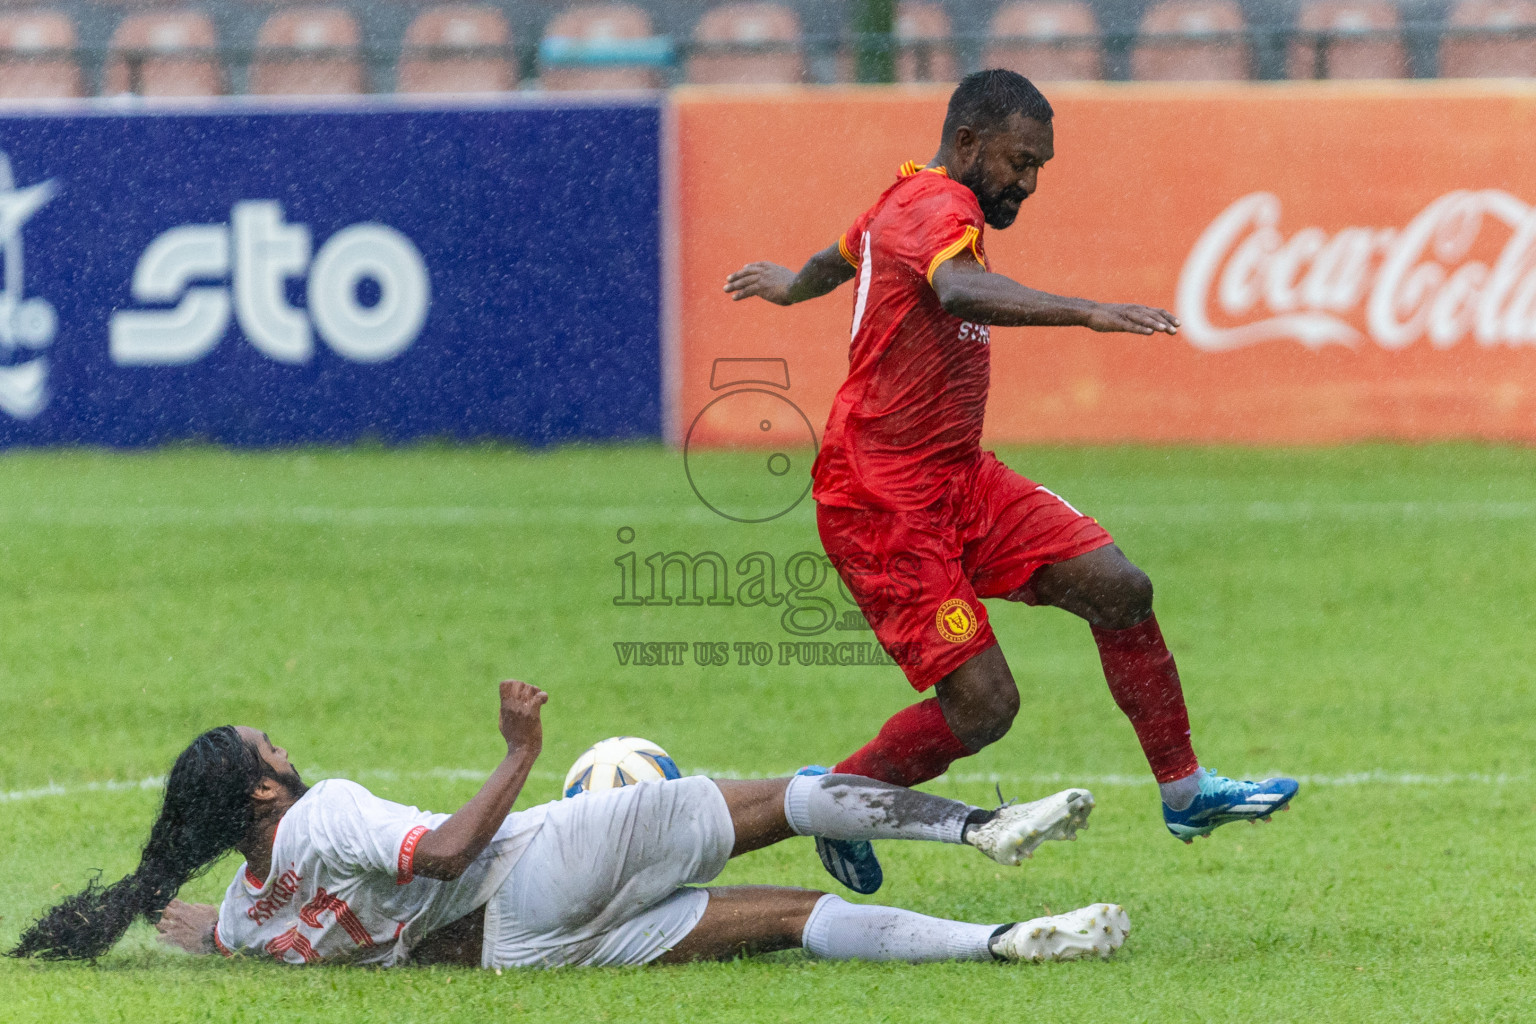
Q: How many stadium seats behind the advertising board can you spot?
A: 11